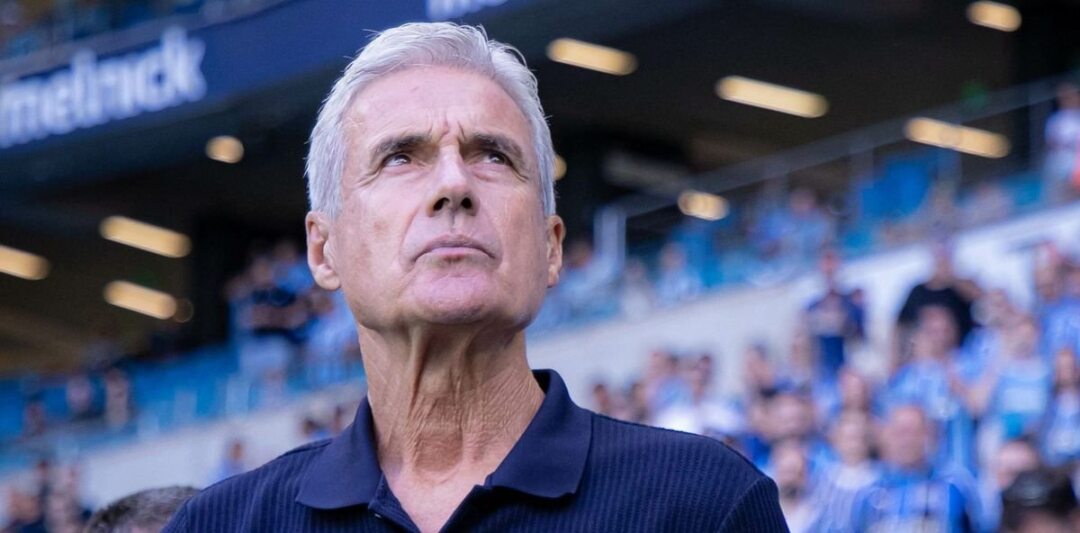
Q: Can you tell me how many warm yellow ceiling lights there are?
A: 10